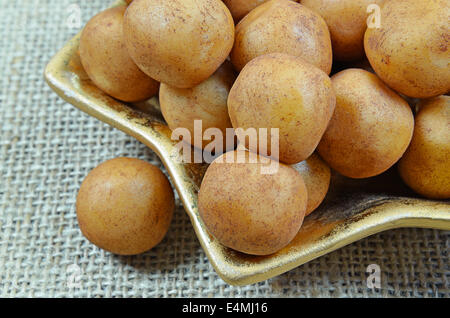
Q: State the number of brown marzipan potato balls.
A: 13